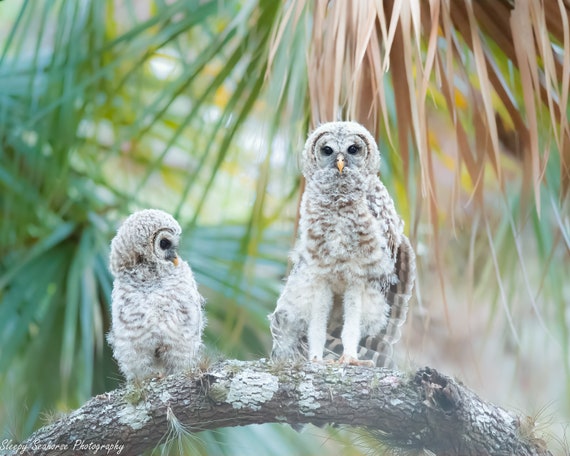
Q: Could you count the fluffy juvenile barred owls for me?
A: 2